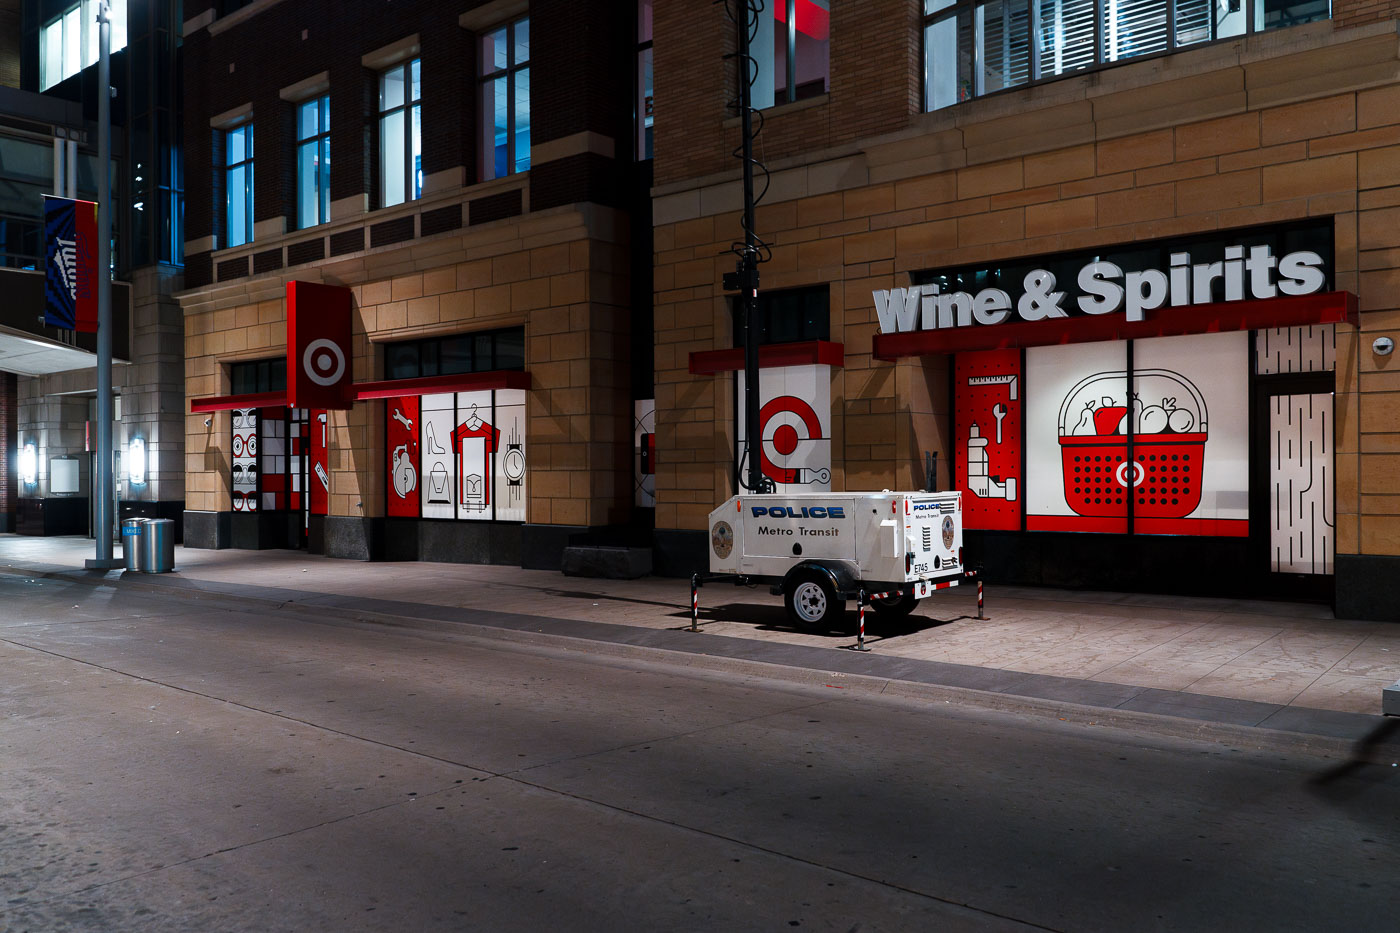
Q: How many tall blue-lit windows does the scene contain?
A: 4